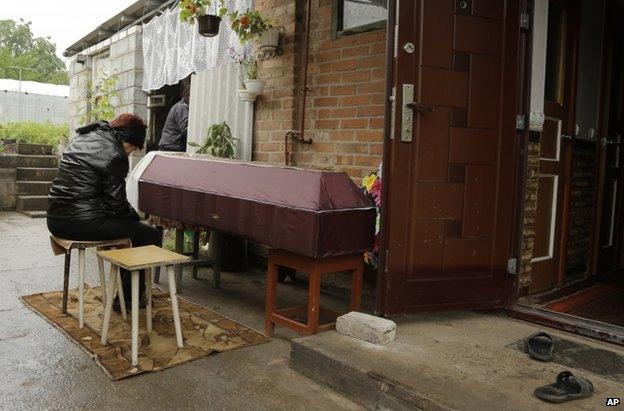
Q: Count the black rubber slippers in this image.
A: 2